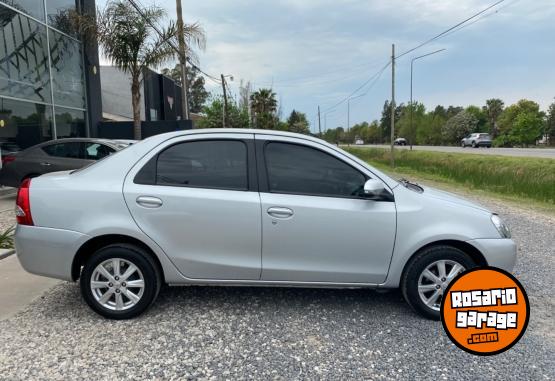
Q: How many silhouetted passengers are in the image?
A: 0